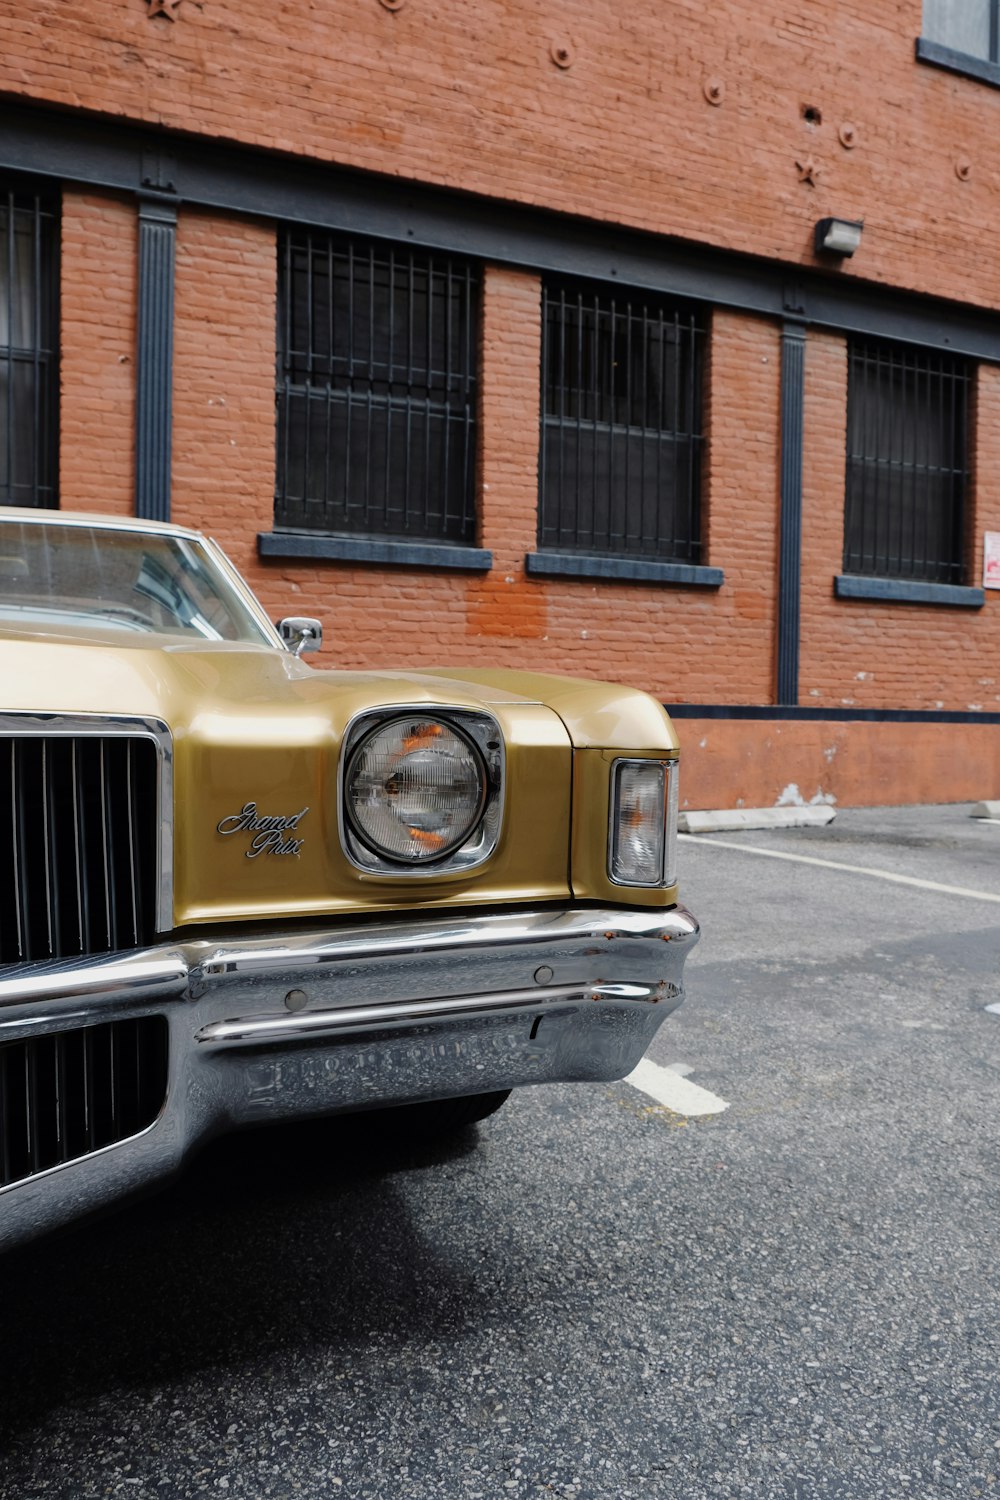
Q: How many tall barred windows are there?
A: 4